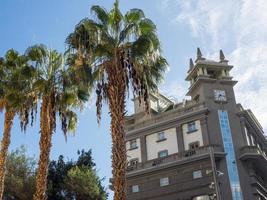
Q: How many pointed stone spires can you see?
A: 3